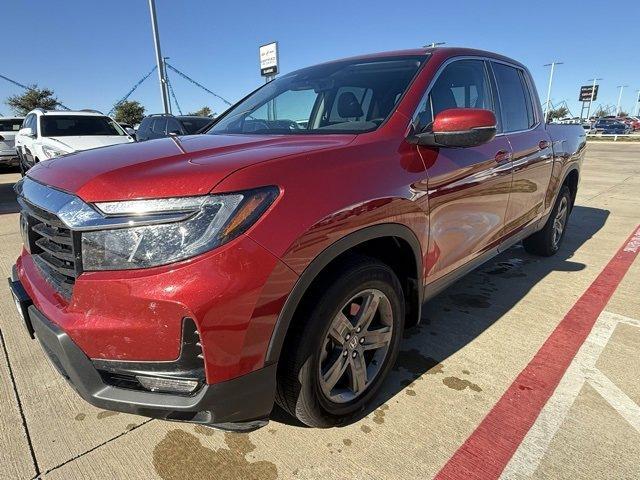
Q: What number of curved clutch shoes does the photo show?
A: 0